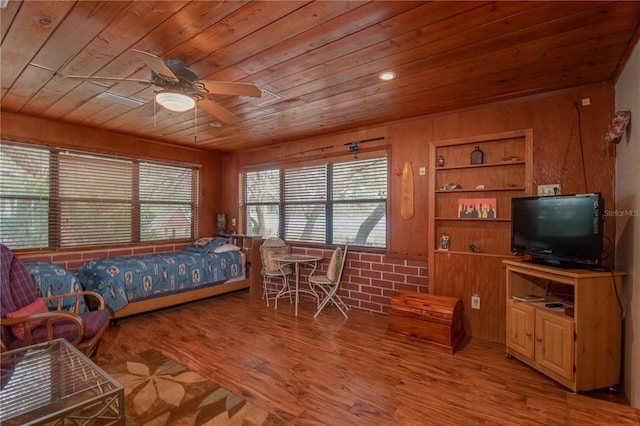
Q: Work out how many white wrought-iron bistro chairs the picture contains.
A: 2